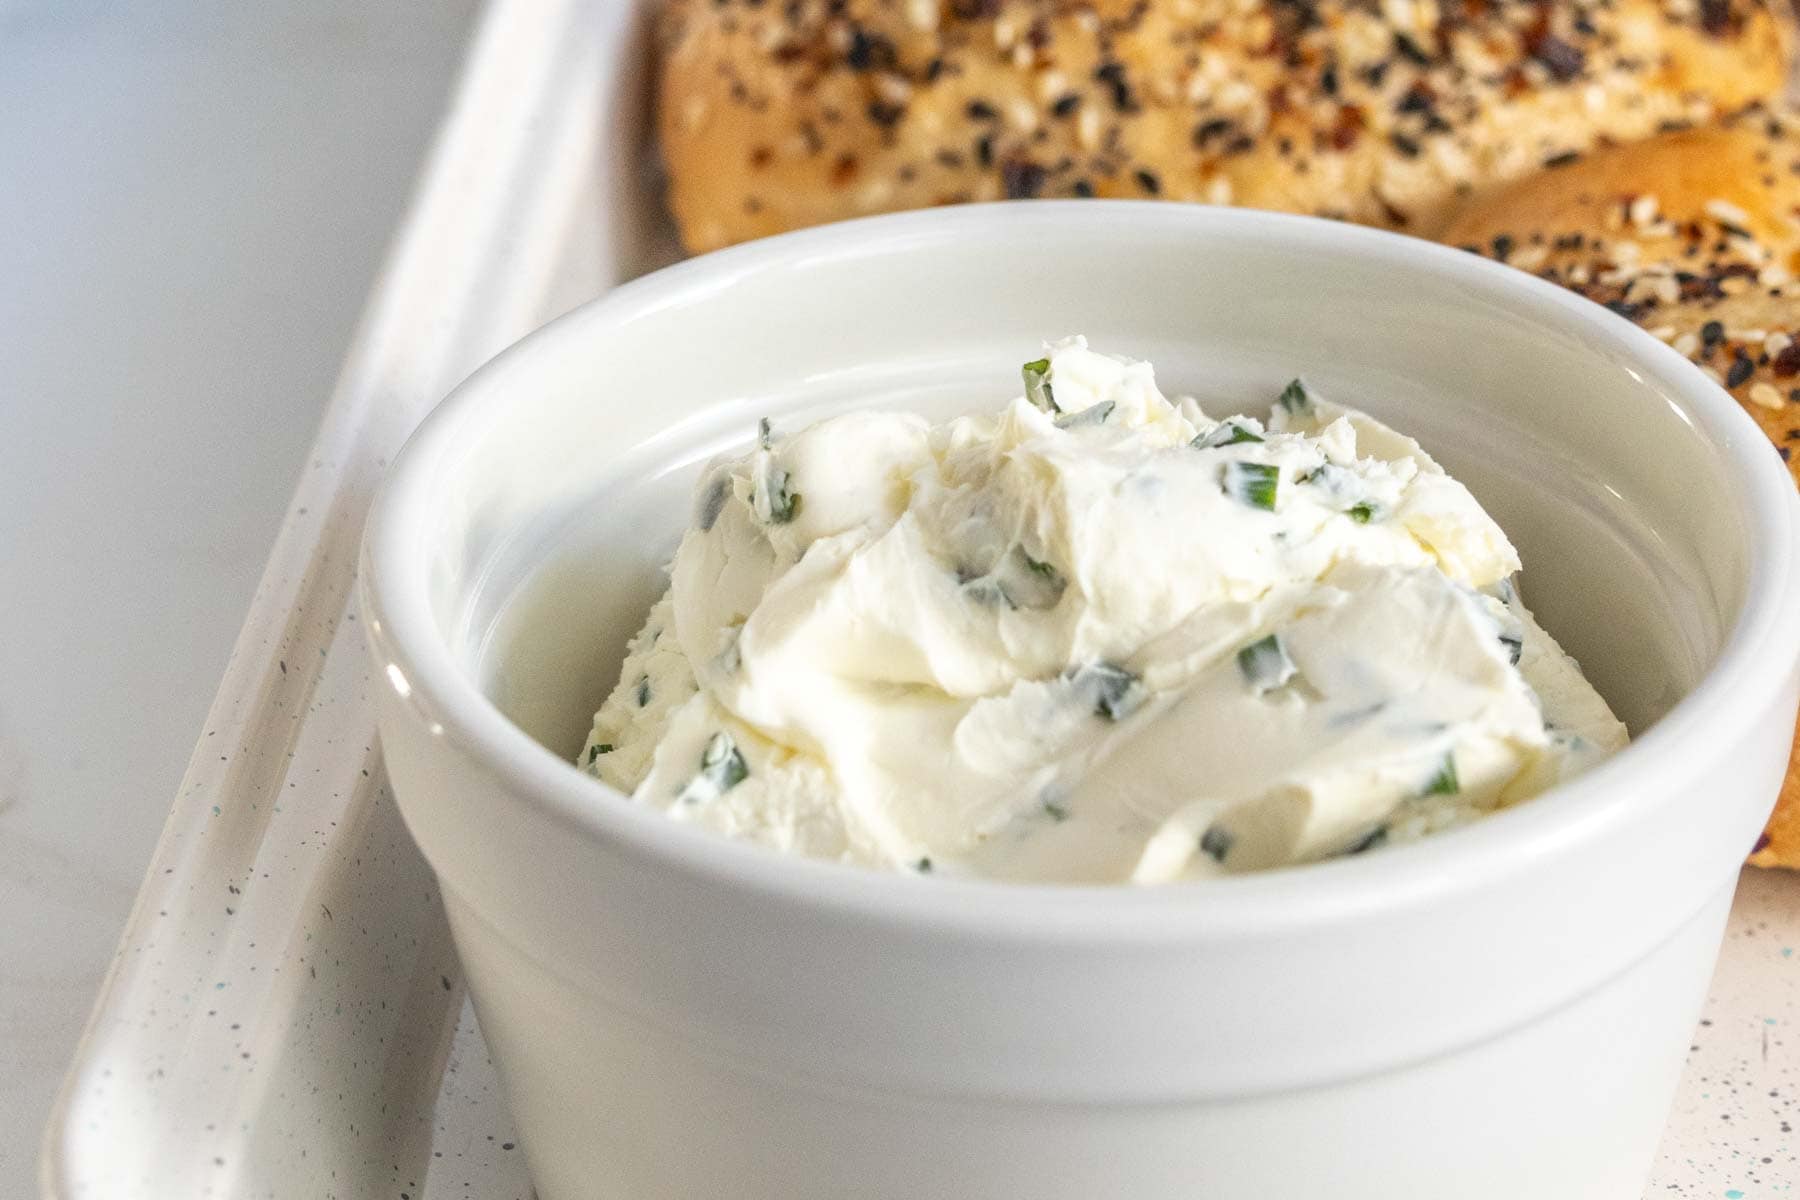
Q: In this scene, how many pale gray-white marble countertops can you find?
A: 1